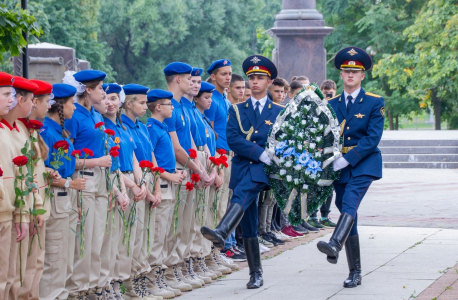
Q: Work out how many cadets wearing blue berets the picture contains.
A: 10